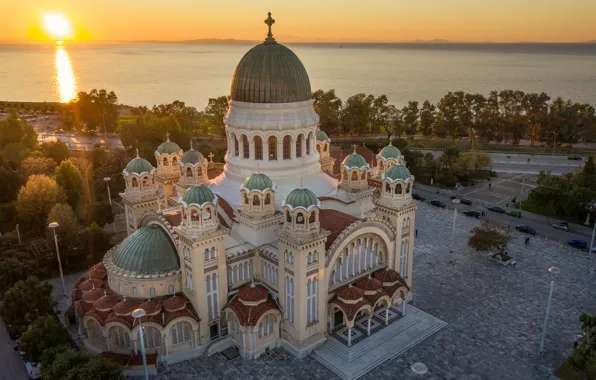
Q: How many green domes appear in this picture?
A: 12